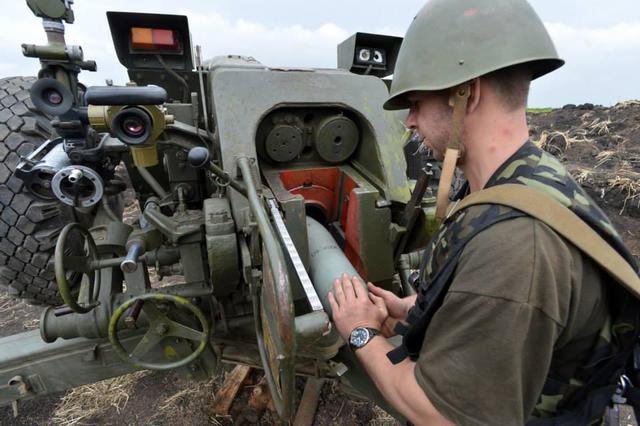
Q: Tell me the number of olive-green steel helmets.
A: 1